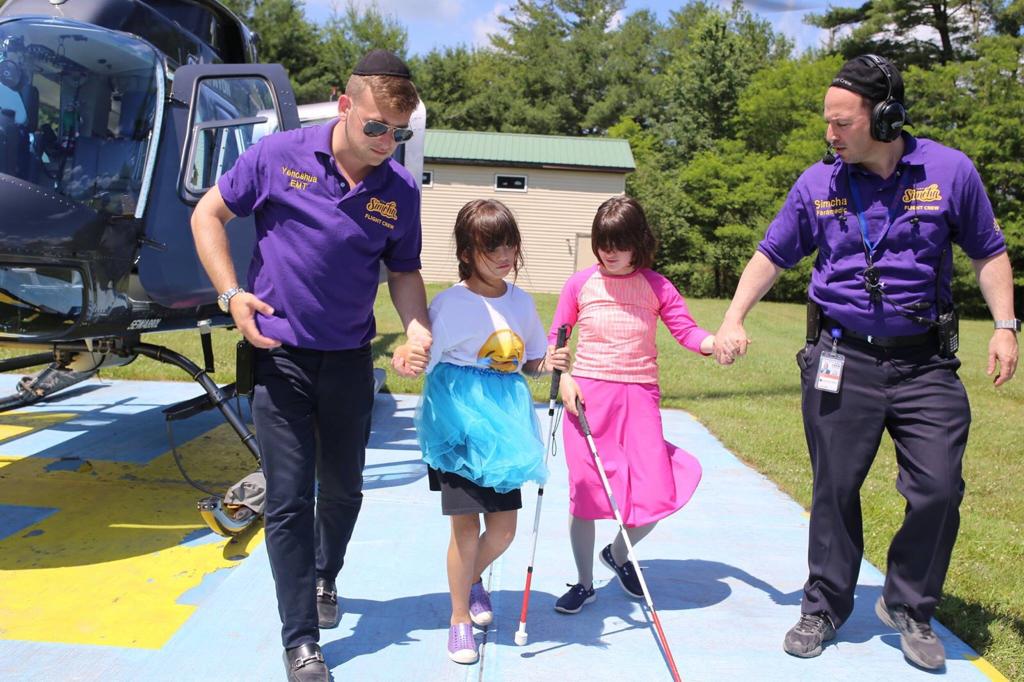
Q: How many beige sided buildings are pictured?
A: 1